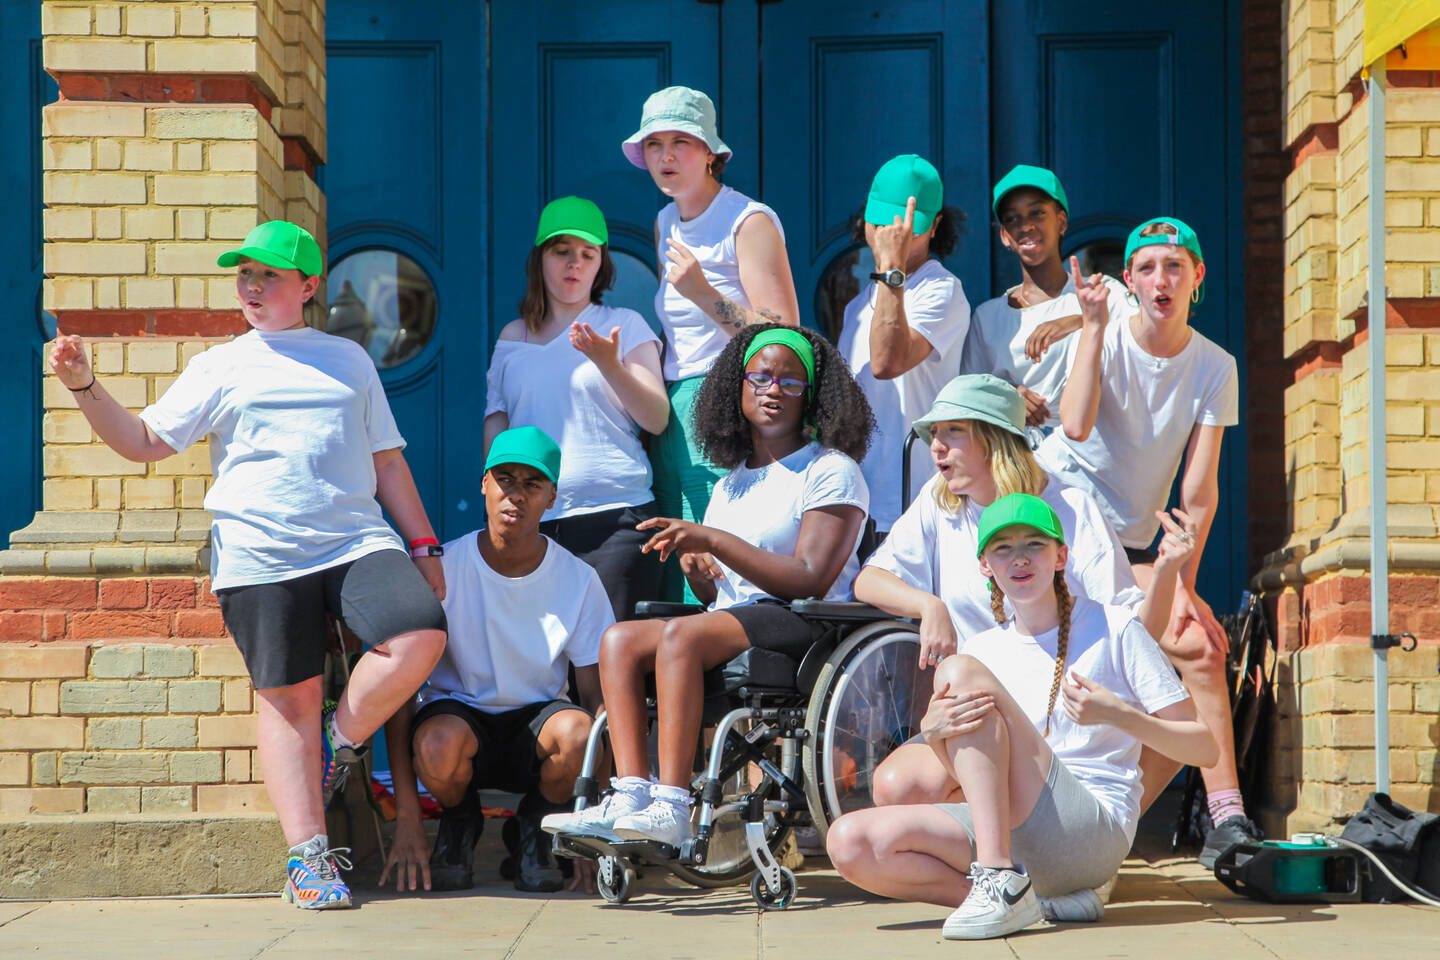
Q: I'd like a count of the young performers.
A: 10